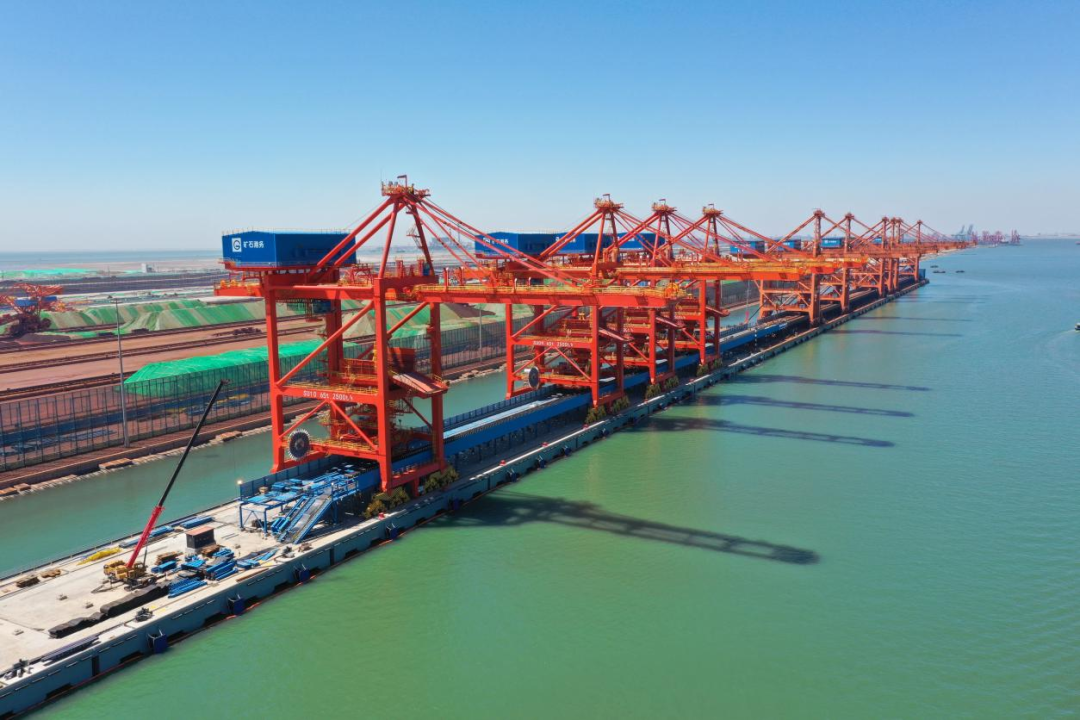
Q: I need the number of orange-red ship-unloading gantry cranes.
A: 10